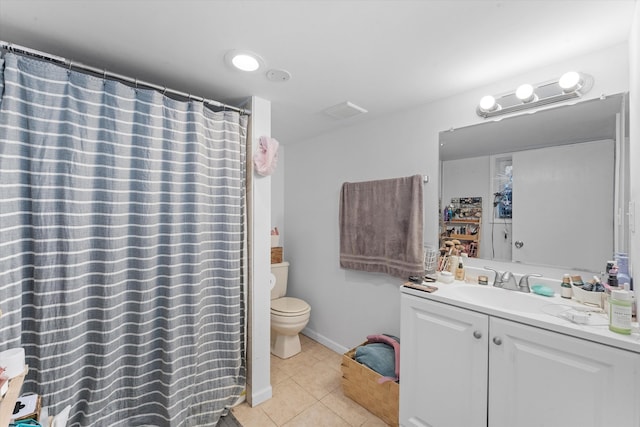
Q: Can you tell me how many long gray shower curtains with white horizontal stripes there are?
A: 1